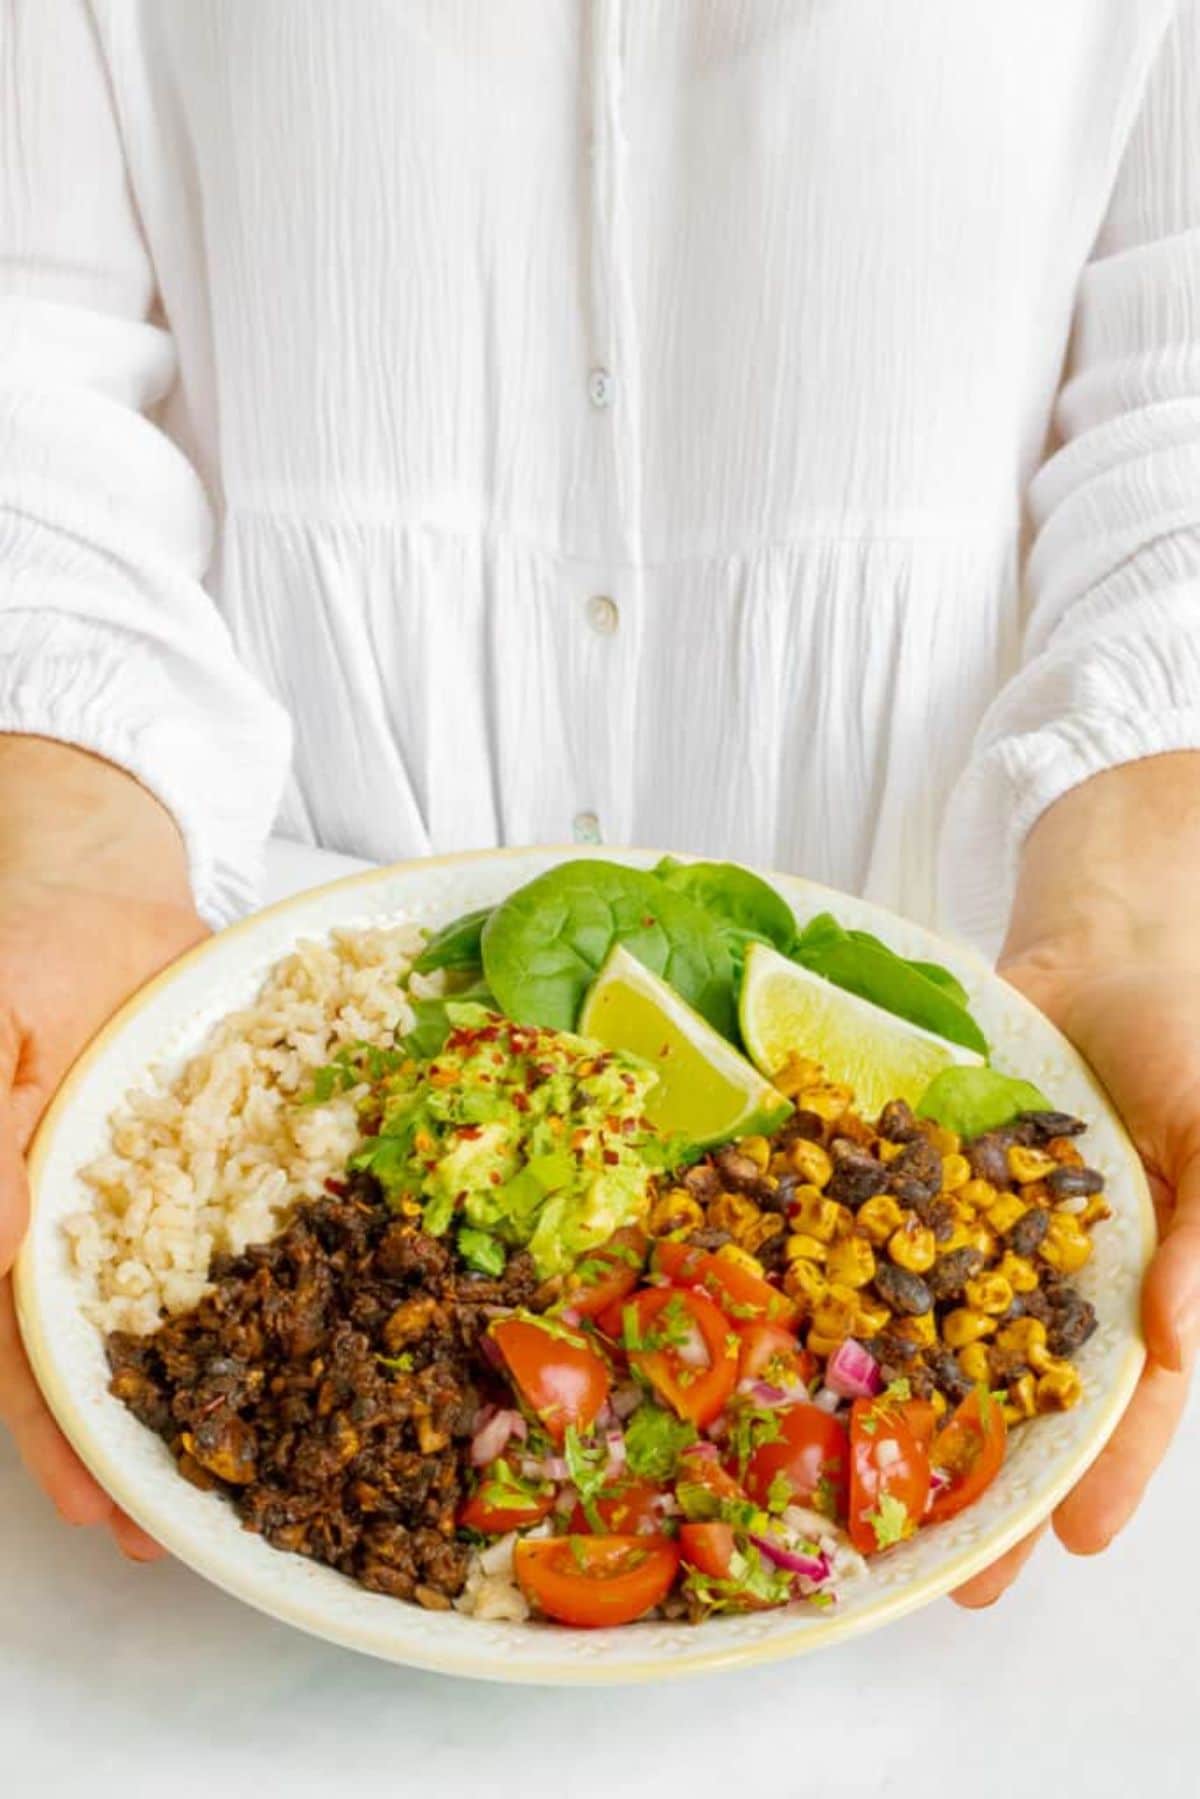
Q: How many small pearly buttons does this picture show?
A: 3